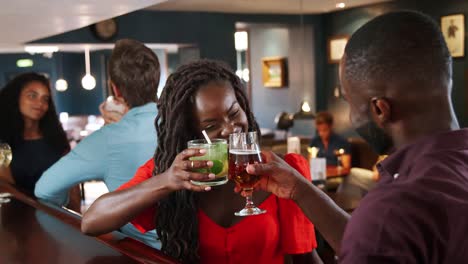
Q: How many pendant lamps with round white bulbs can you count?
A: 2